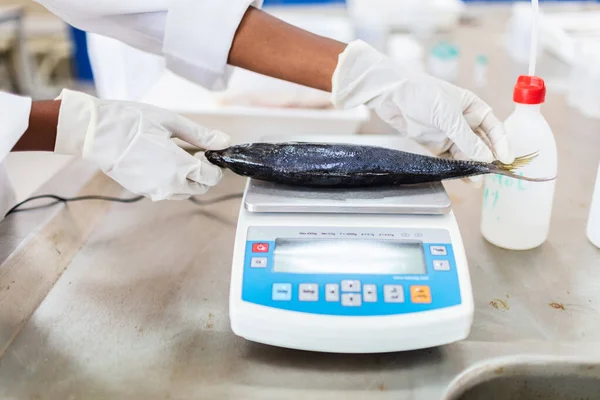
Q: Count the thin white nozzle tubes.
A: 1